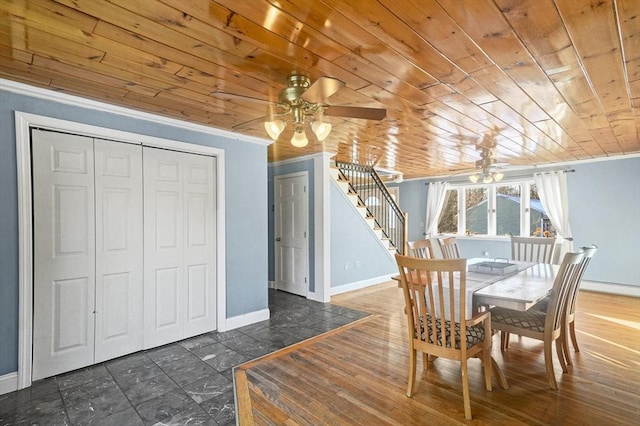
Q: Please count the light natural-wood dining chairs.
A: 6